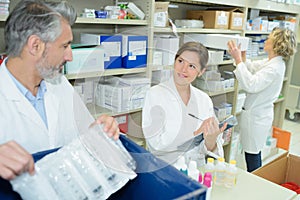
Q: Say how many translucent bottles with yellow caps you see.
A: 3